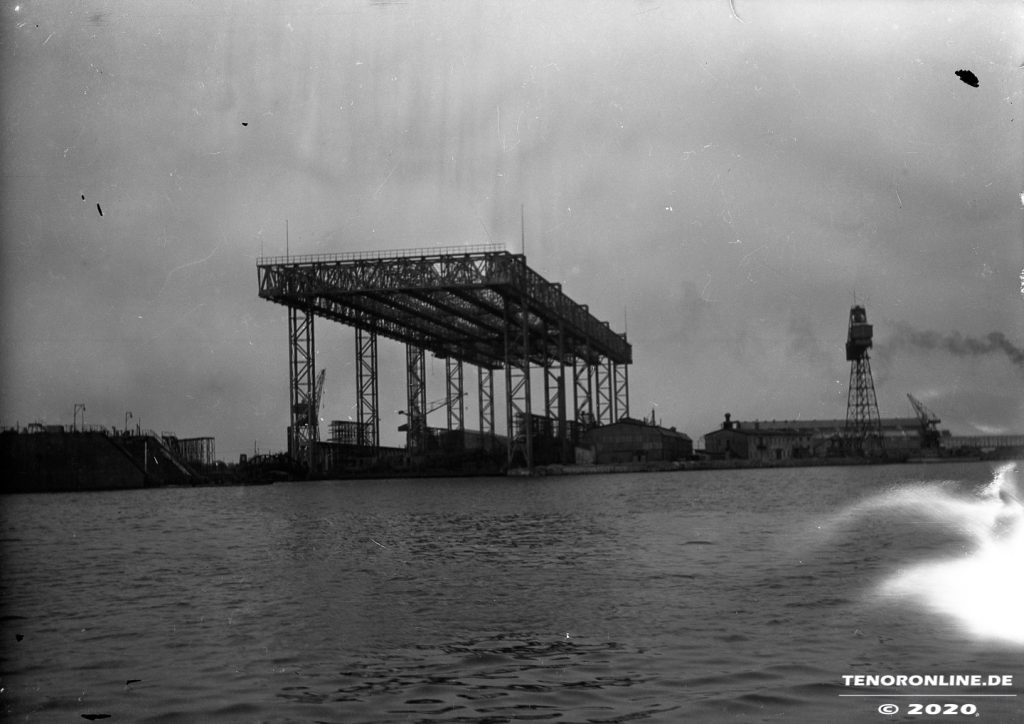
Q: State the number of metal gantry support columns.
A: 10